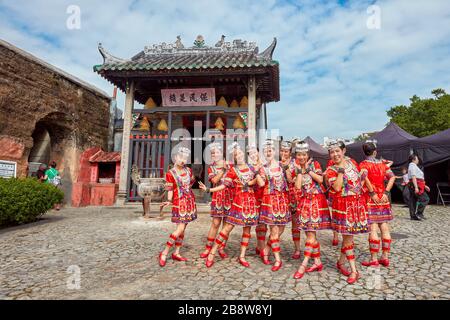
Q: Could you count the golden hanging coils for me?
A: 8